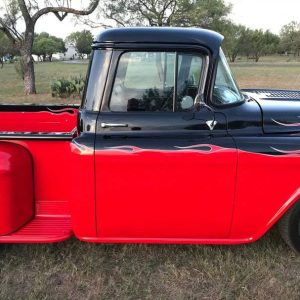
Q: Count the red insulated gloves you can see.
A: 0